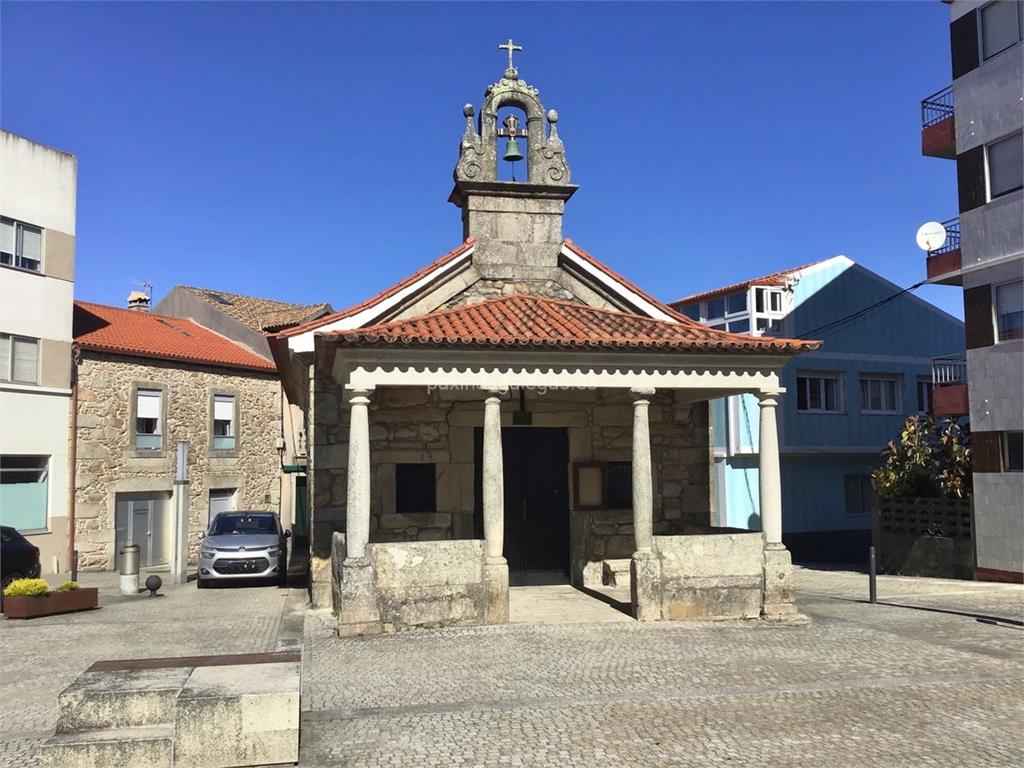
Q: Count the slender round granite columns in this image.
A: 4